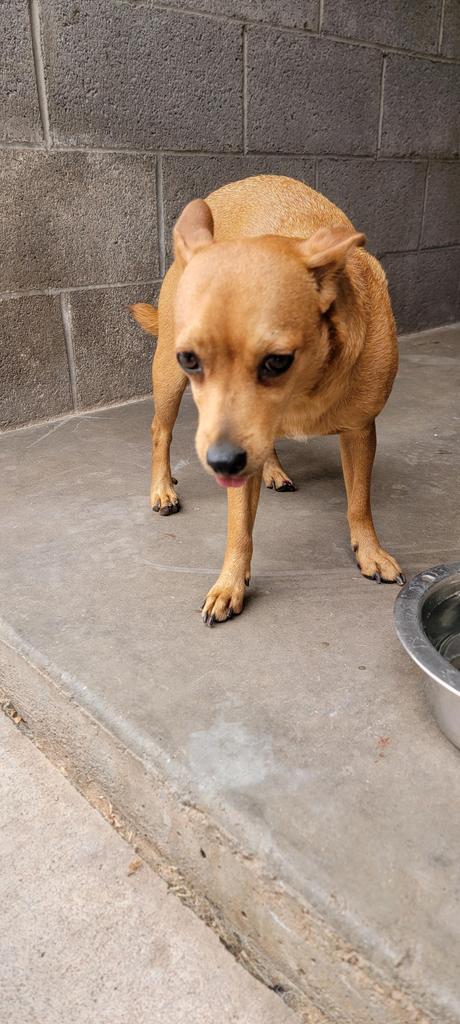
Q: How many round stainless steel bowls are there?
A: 1